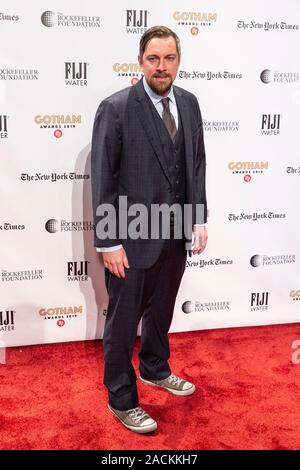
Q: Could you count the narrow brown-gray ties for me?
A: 1